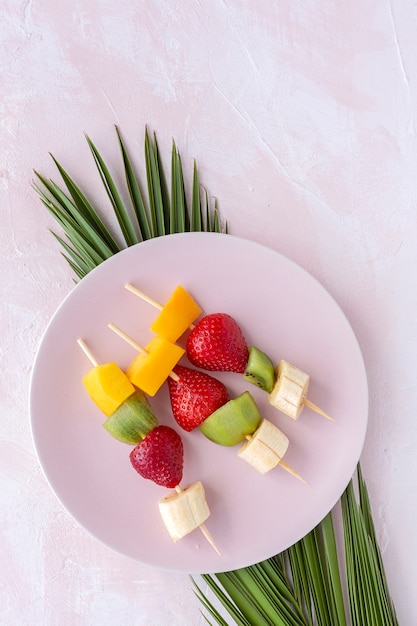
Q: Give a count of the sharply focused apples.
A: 0